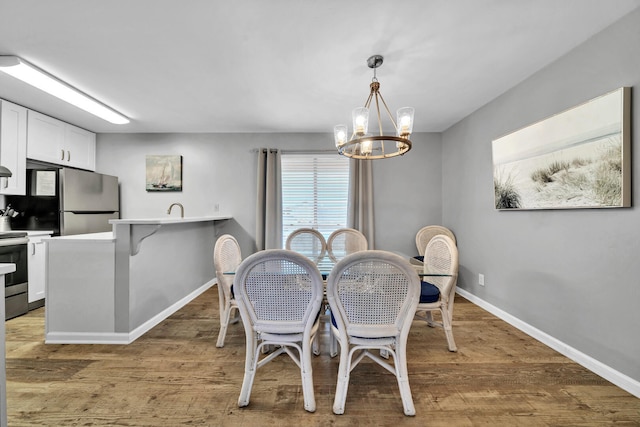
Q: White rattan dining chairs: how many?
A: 7